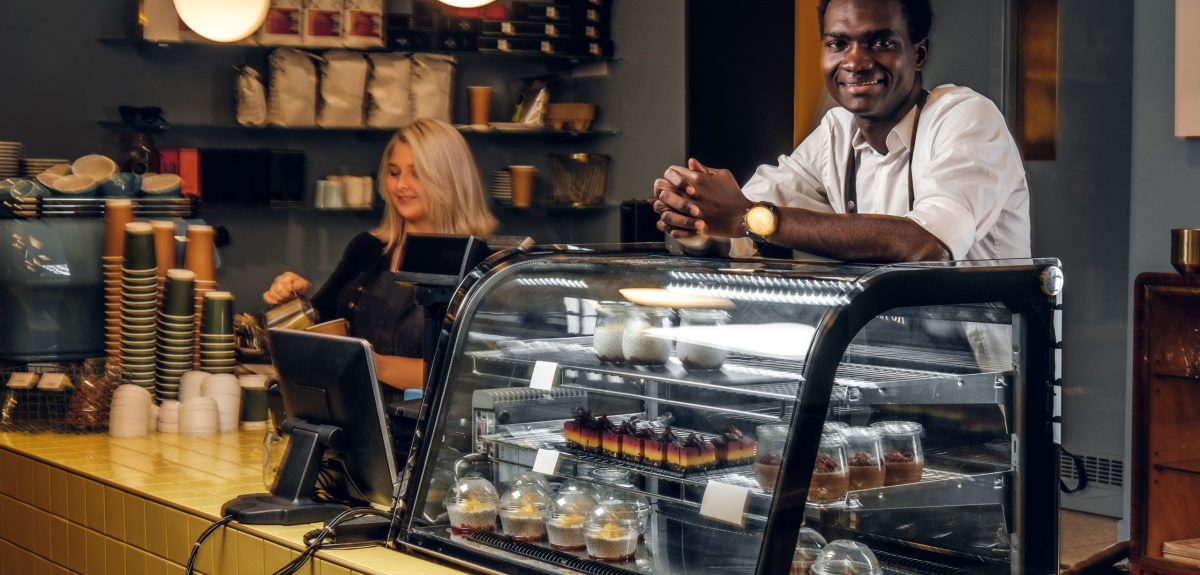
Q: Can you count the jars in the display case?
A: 7